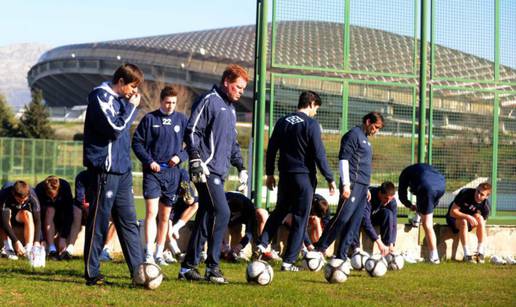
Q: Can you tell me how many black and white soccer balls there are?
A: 7